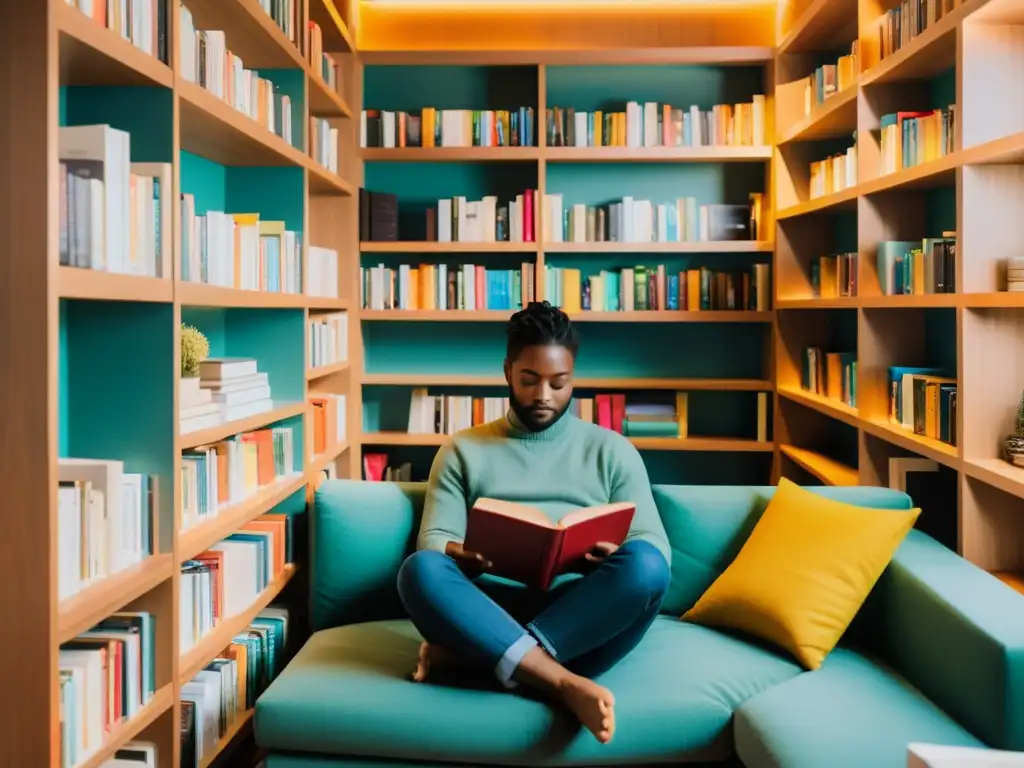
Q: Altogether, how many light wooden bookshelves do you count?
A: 3